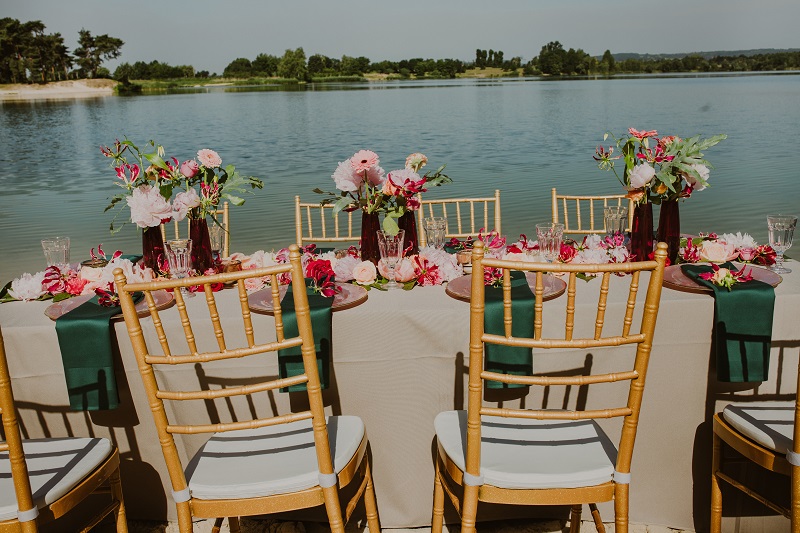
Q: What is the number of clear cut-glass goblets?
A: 8